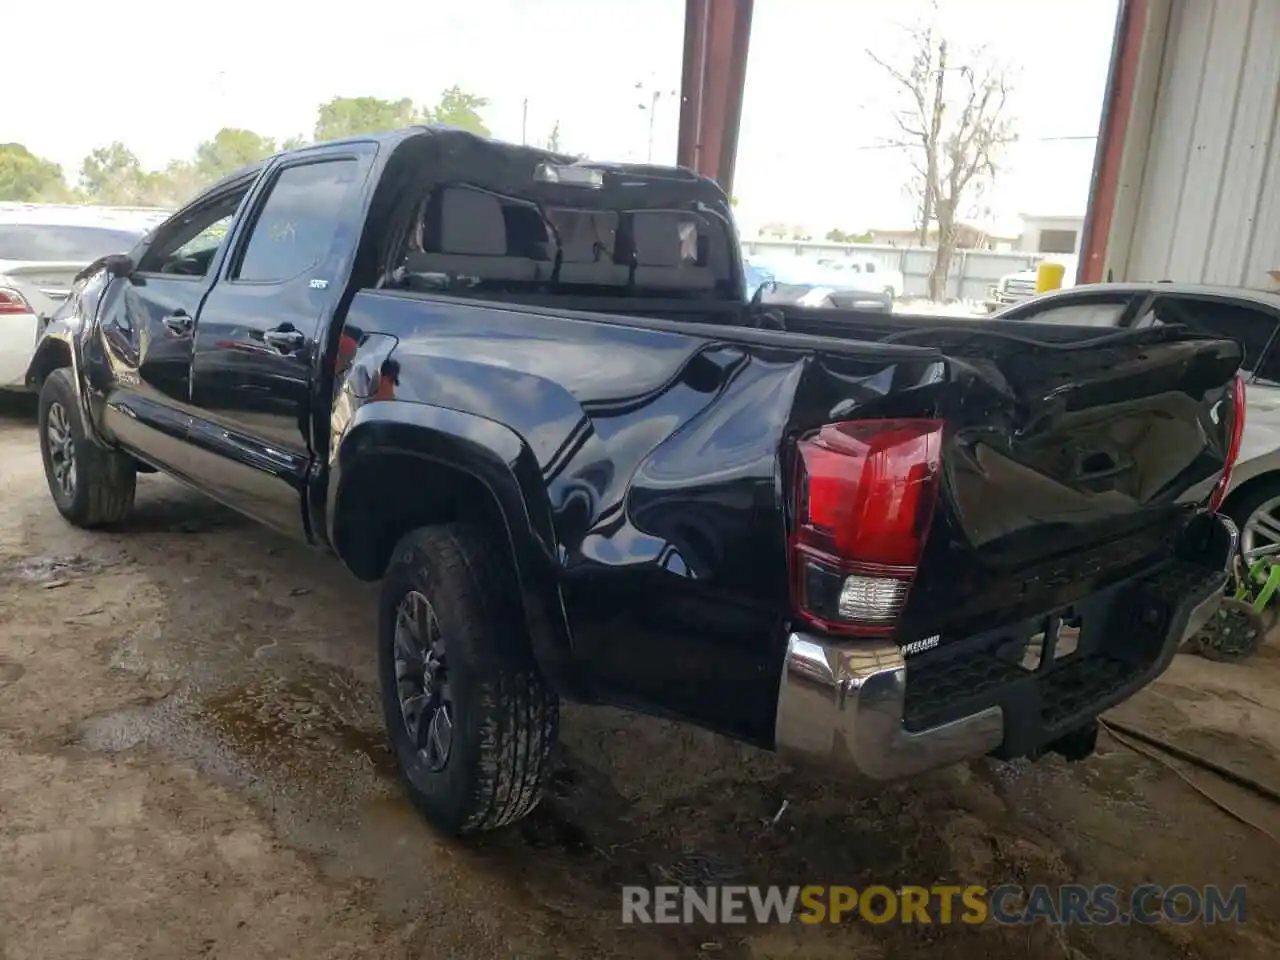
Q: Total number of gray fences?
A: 1